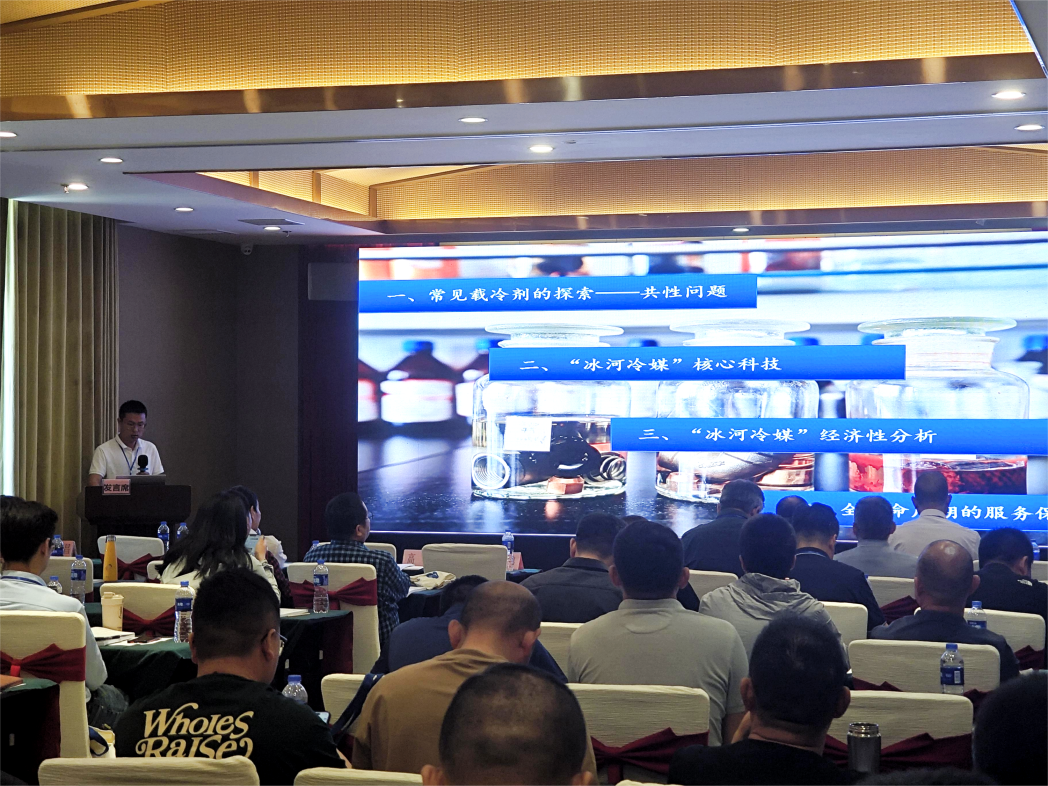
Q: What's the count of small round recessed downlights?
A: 10